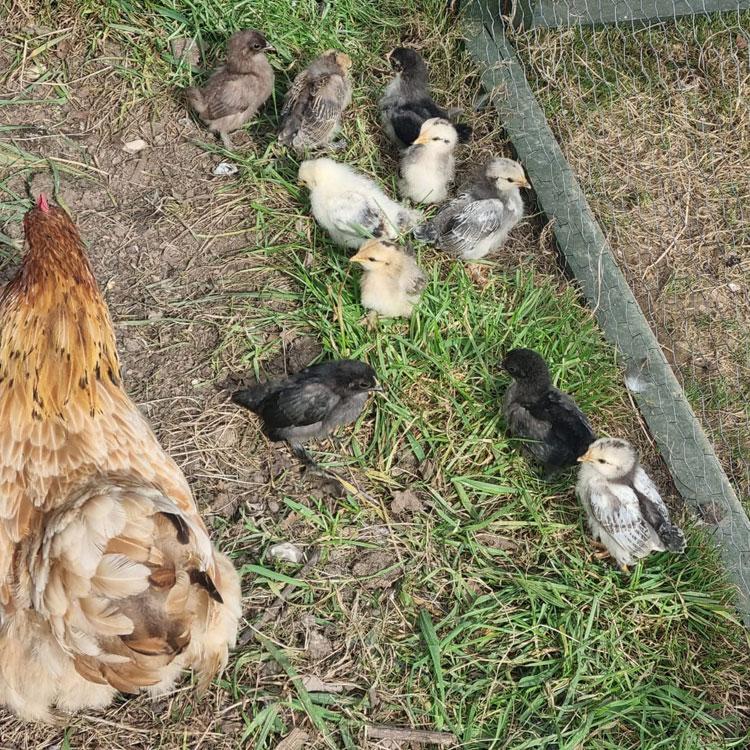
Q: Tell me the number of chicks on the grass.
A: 10